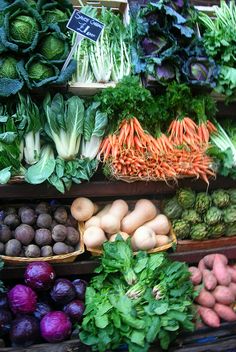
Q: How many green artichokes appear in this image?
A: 12